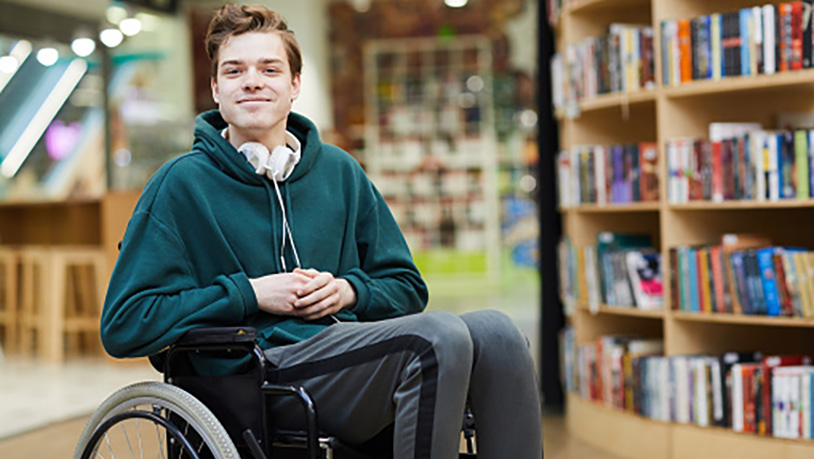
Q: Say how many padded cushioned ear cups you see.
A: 2